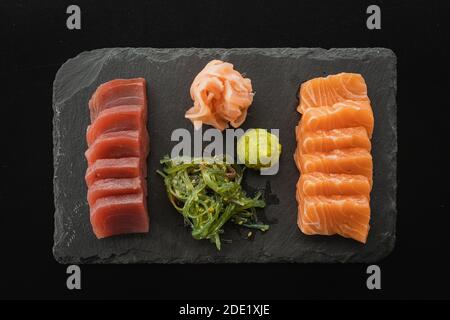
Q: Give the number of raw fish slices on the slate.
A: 12